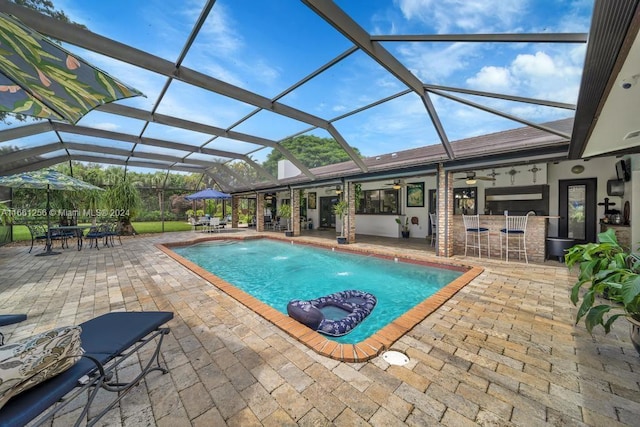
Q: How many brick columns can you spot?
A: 5